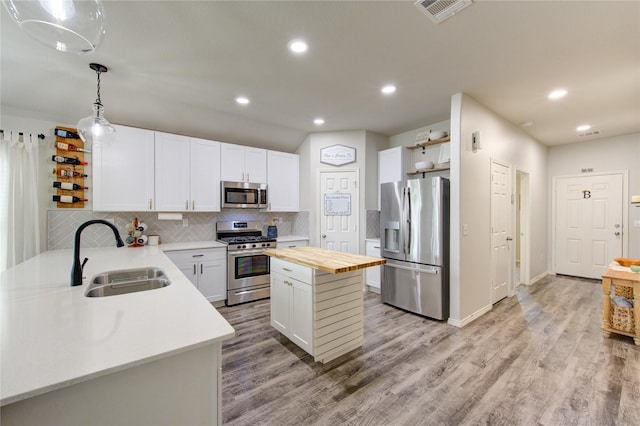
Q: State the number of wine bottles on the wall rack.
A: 6